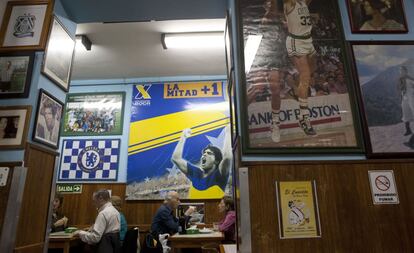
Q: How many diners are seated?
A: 5